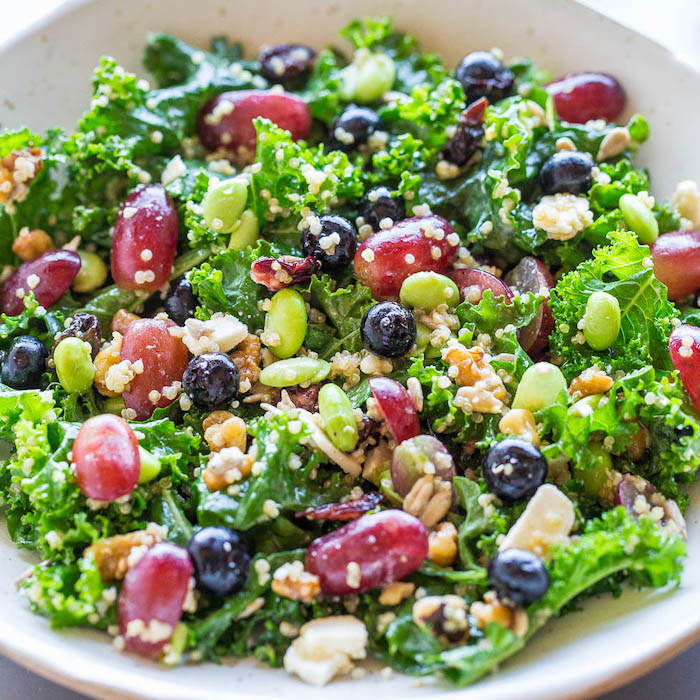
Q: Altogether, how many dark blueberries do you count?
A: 13